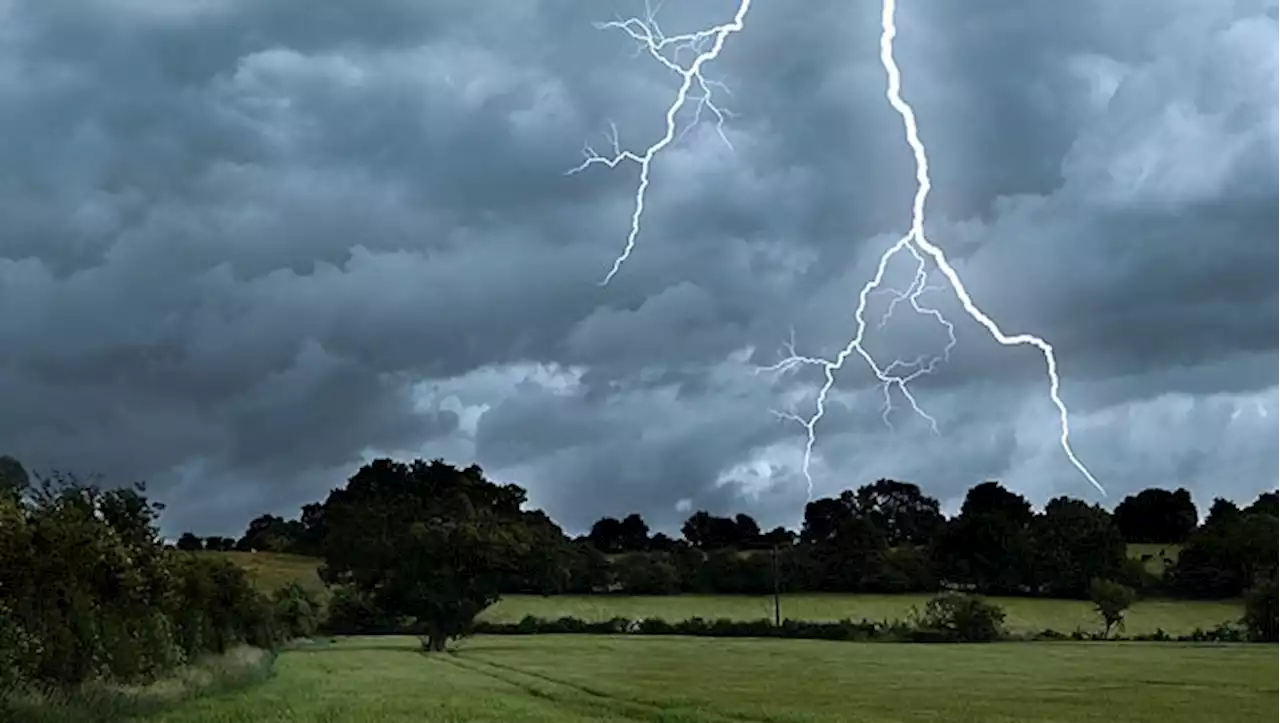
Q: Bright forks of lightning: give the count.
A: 2